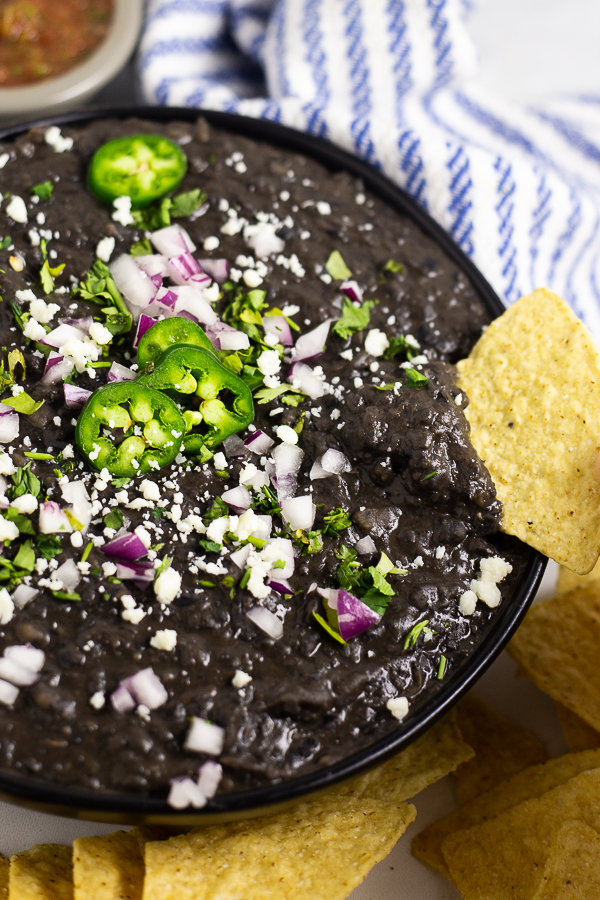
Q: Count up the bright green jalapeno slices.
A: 4